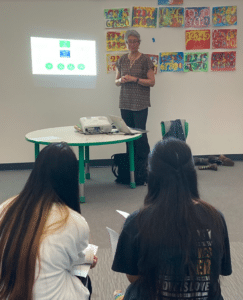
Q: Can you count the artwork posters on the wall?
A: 14